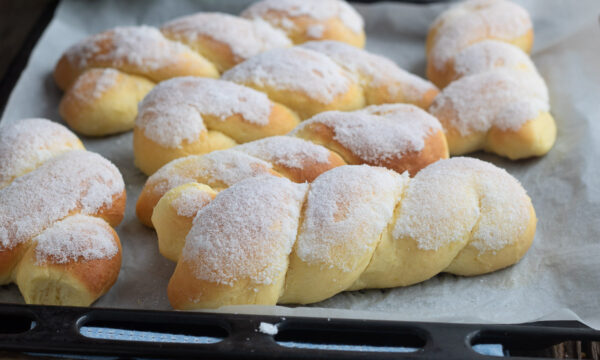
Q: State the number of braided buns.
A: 6